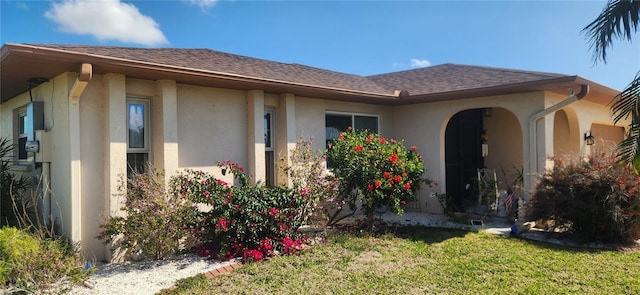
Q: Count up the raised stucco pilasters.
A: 4